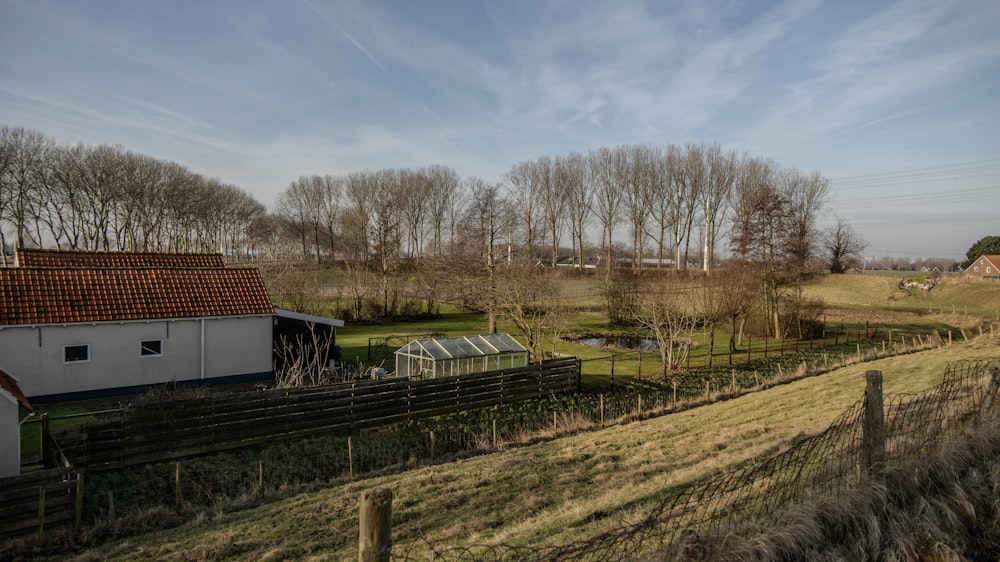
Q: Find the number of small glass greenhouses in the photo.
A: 1